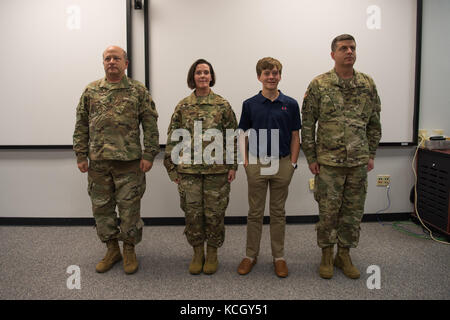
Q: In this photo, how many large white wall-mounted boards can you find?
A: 2